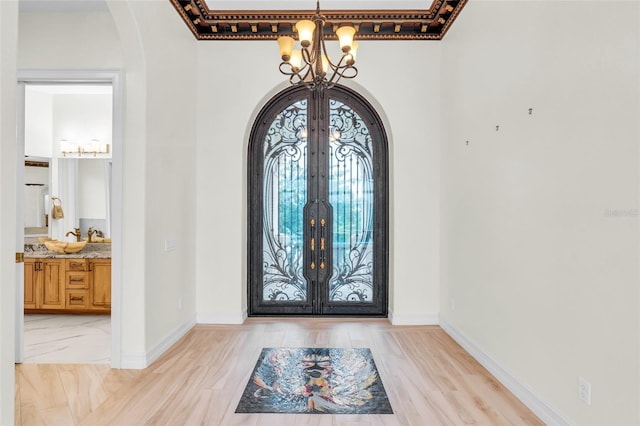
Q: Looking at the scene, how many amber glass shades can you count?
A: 6